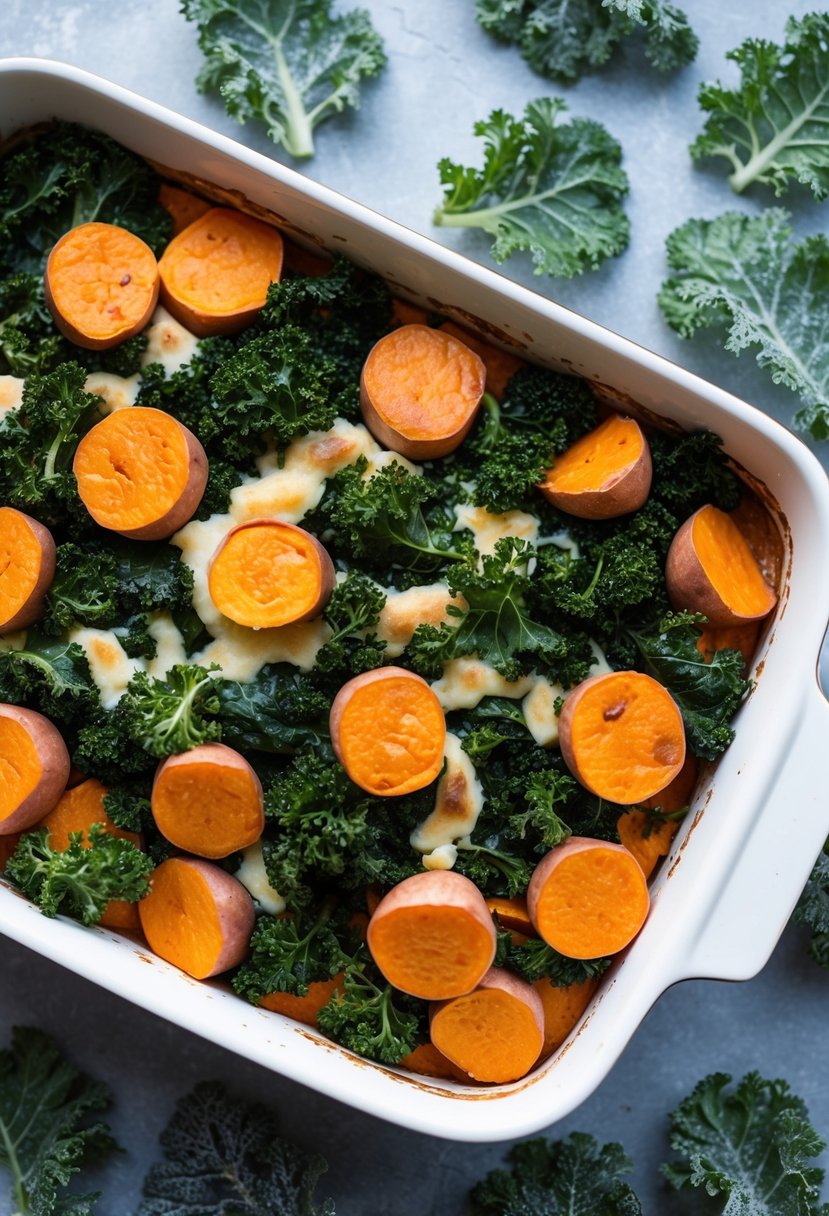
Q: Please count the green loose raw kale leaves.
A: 10